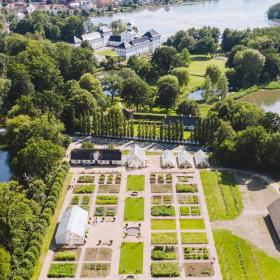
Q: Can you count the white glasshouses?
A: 5